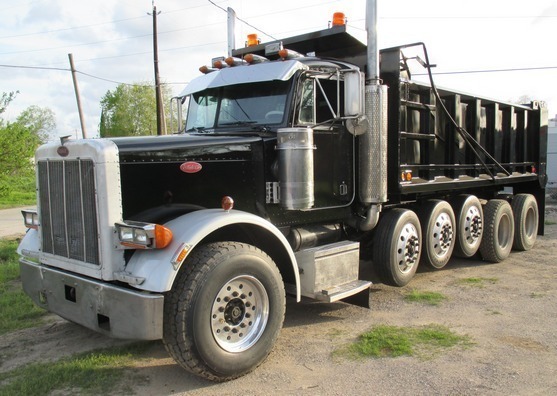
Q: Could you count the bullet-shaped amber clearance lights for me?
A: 5